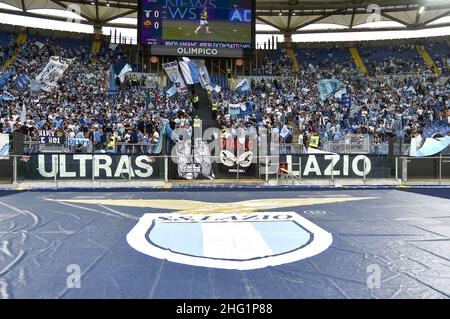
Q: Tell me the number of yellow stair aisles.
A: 5